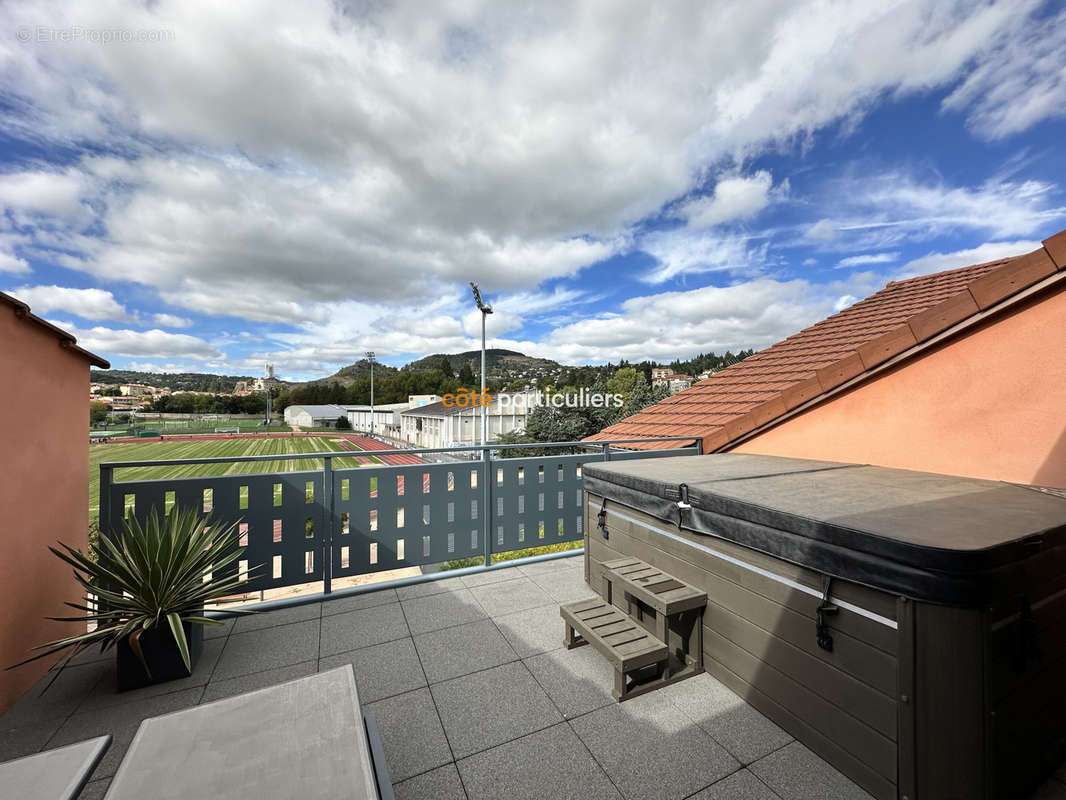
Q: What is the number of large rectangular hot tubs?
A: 1